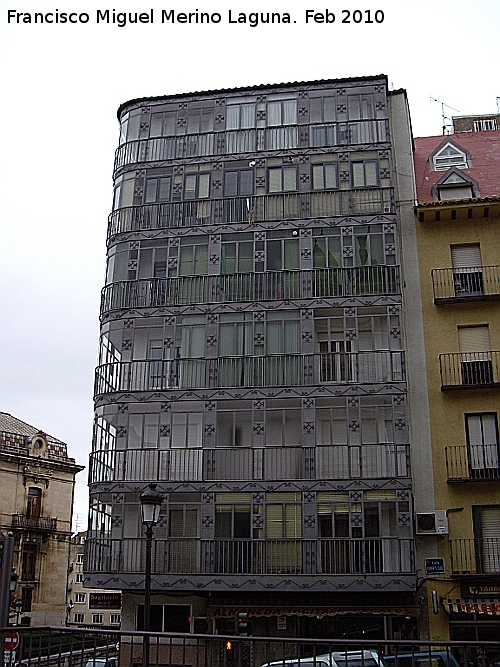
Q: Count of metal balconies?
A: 11